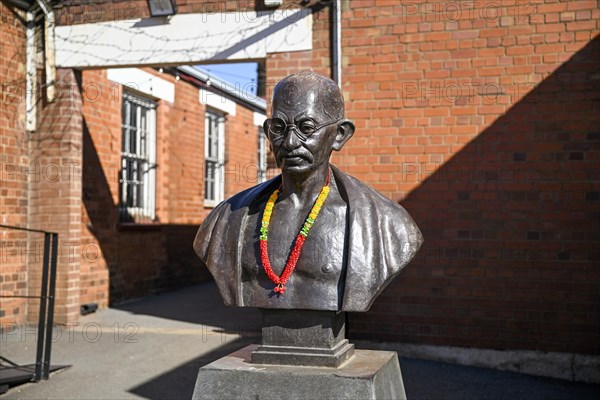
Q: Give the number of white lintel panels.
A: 4